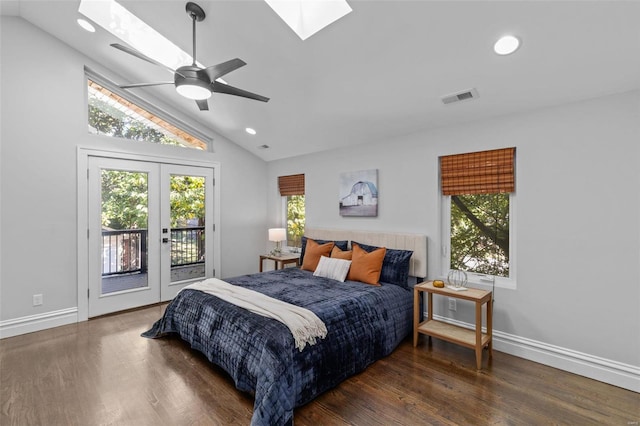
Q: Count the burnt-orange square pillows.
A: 3